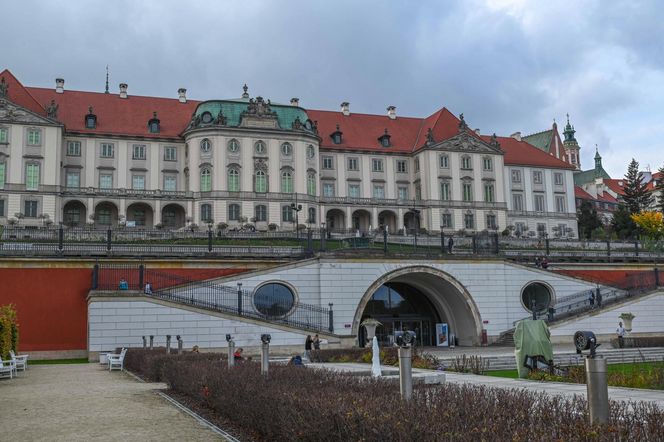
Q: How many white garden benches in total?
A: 3